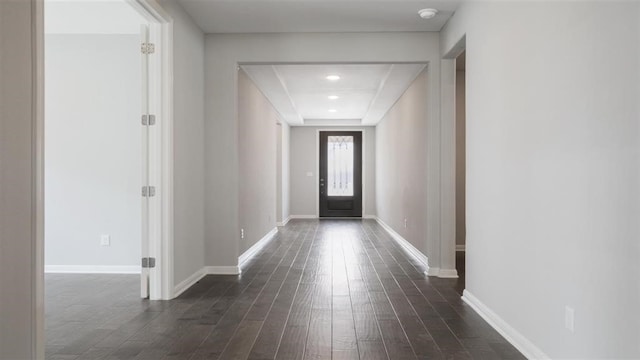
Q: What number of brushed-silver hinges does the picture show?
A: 4